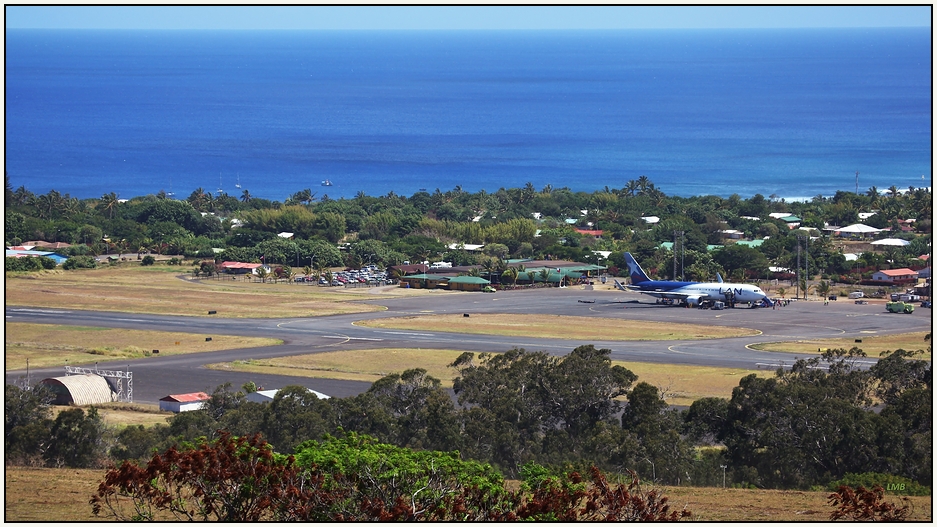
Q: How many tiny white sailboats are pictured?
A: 3